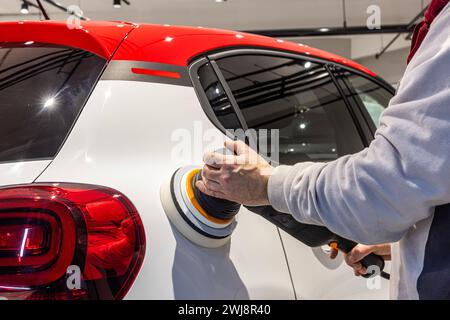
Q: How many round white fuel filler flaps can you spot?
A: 0